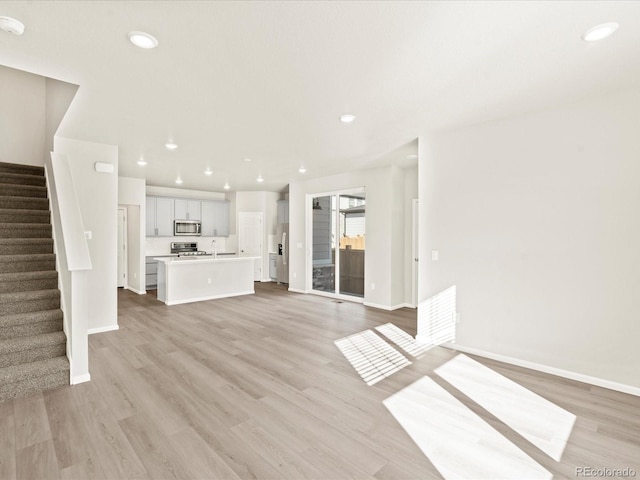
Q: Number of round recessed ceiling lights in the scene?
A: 10